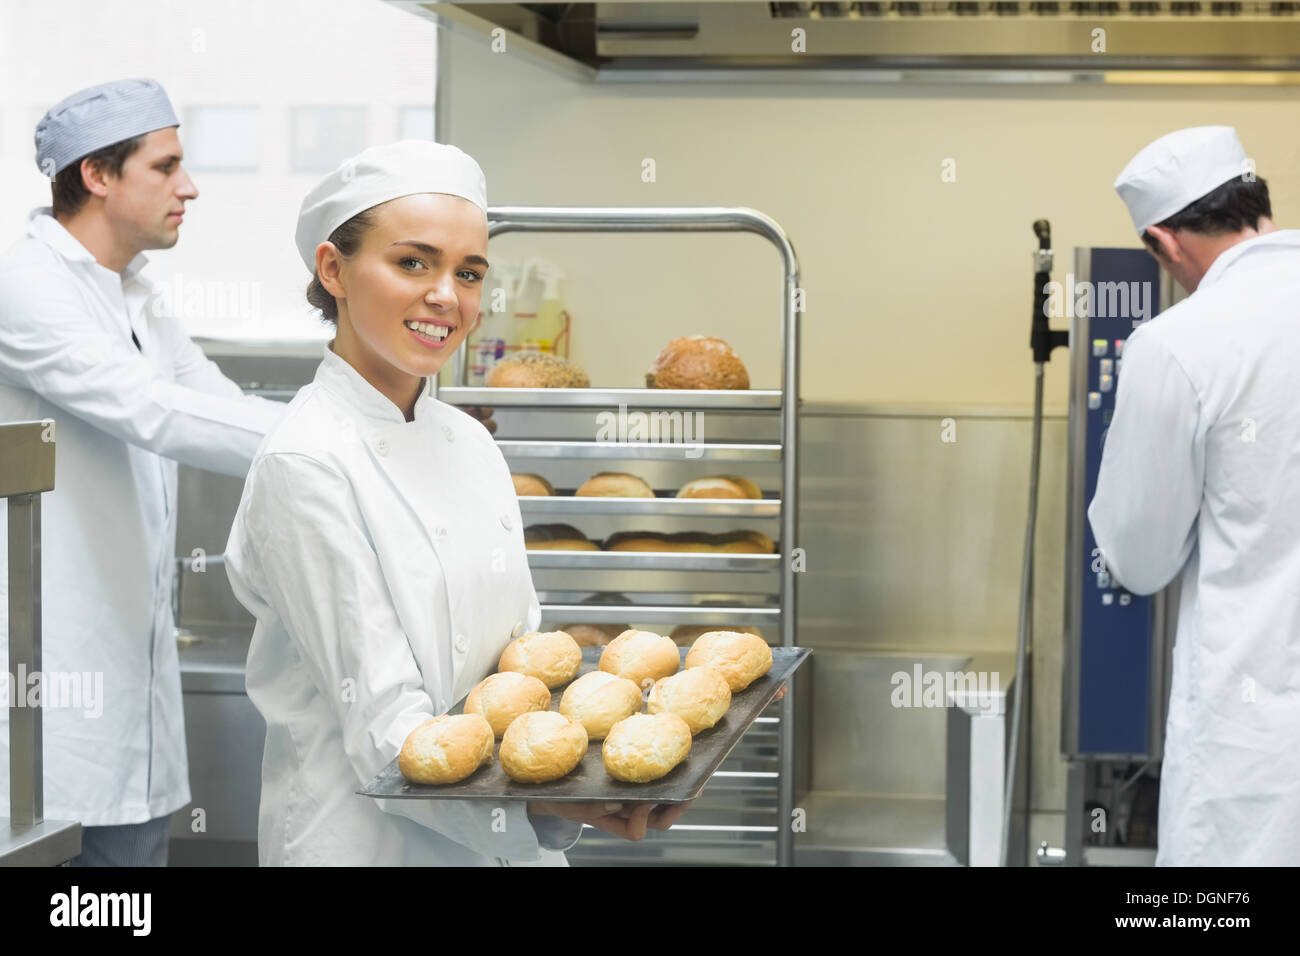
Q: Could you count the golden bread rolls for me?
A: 9